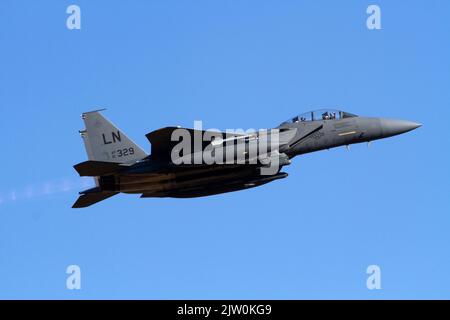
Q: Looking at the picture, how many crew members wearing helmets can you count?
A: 2